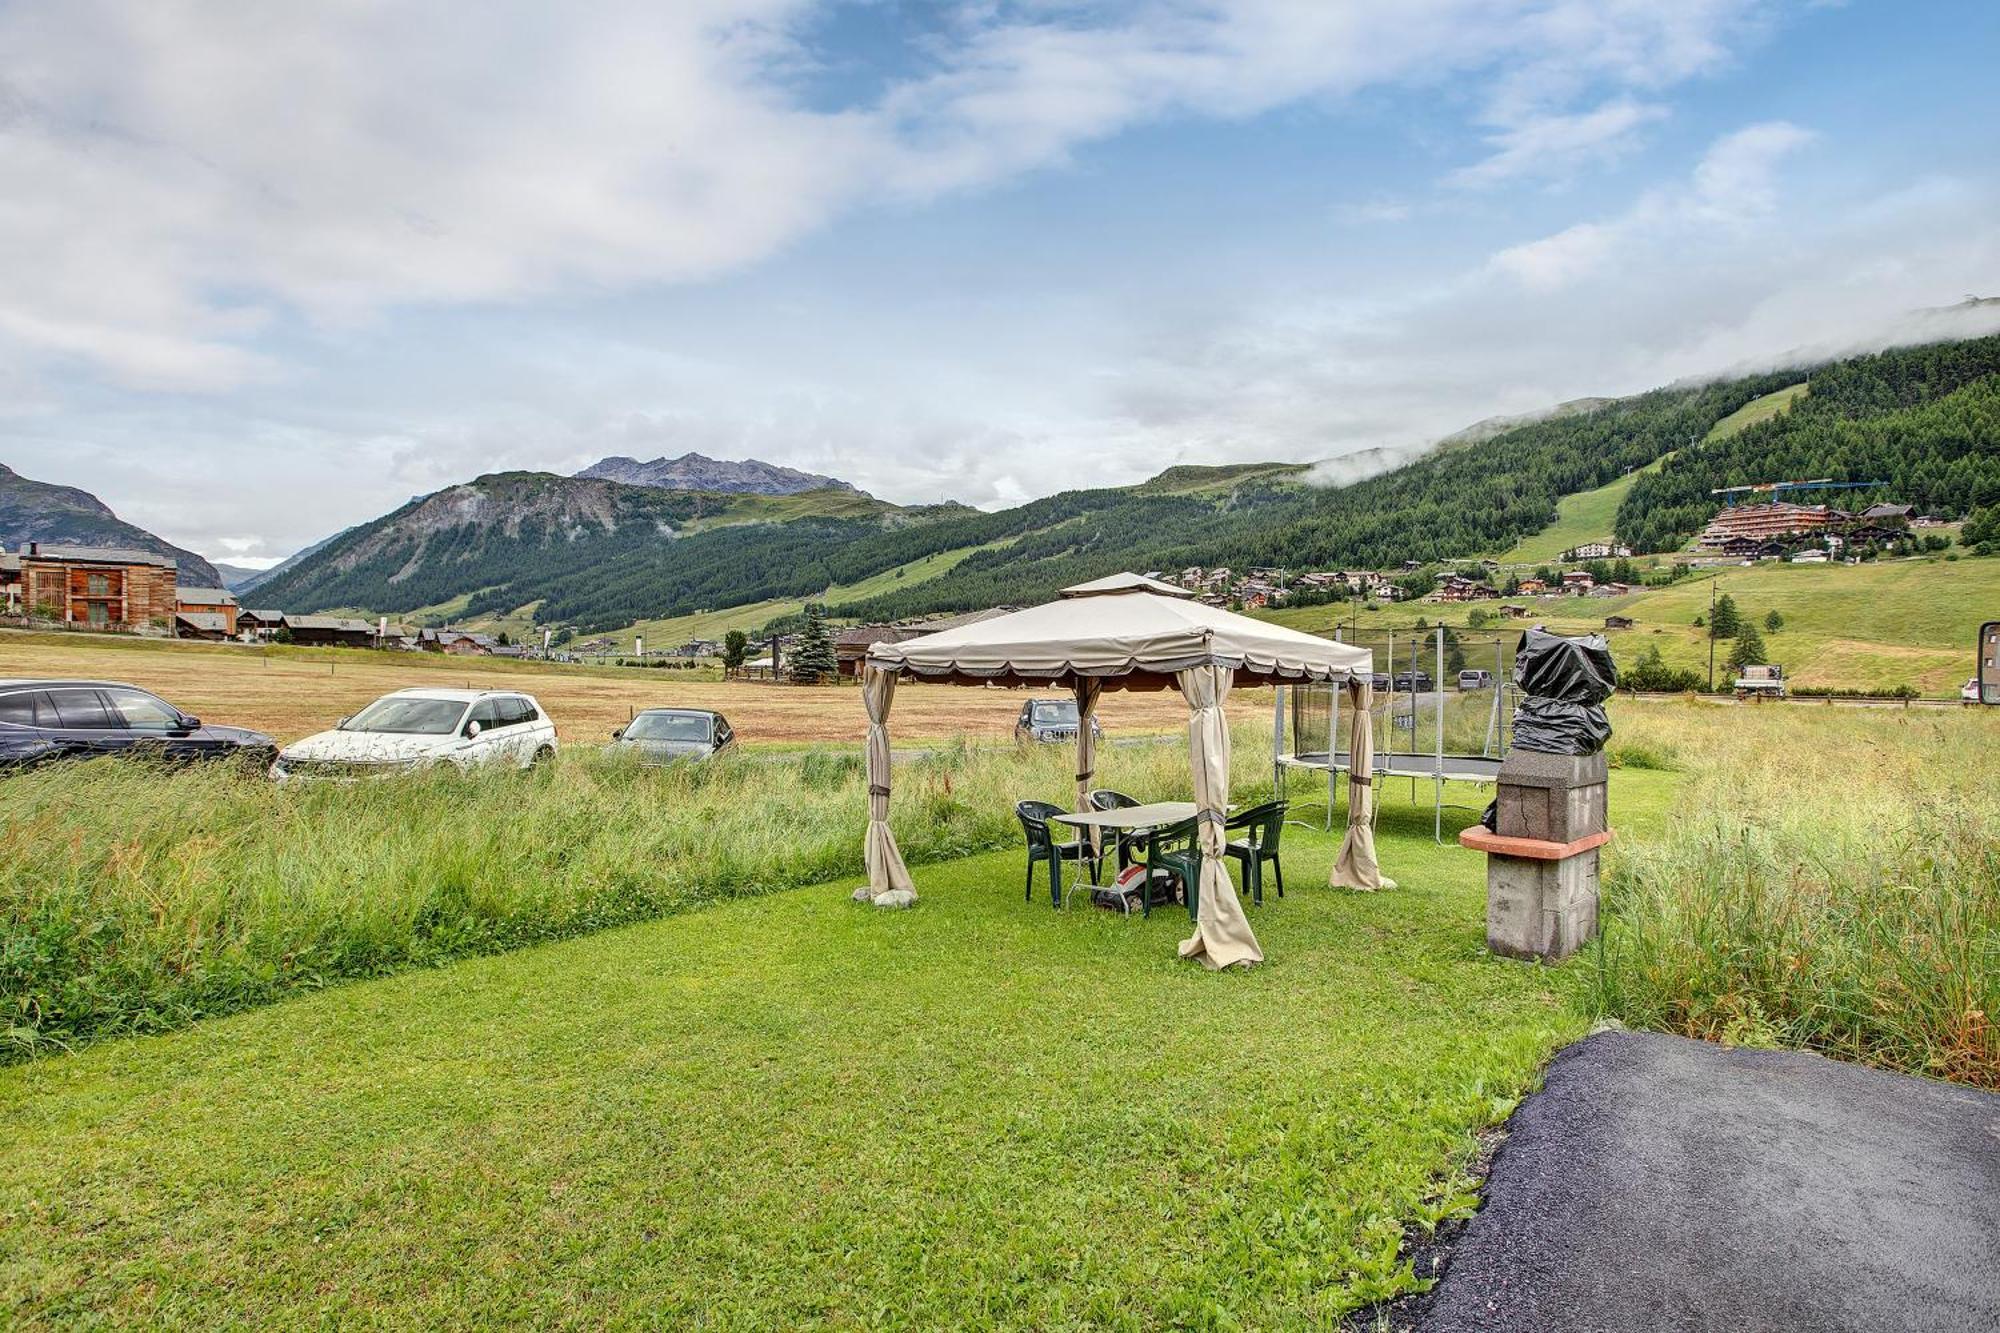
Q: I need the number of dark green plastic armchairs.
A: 4